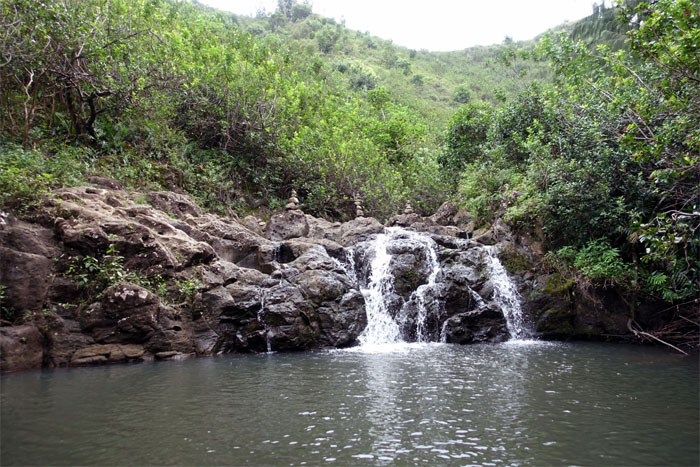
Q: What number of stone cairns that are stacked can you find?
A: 3